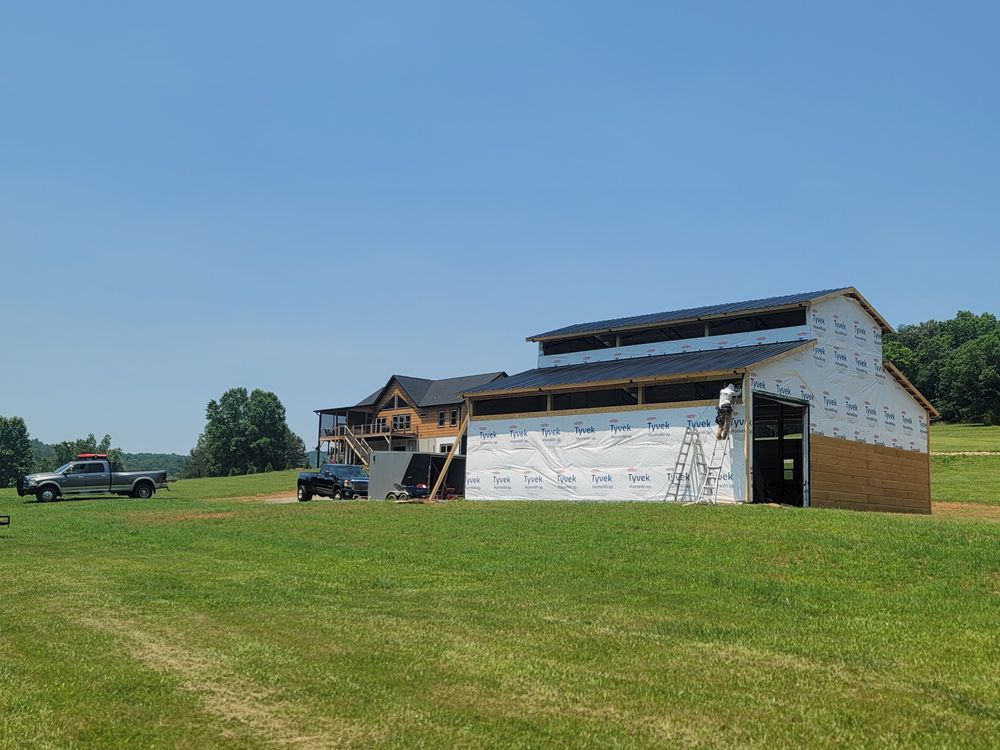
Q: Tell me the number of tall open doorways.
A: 1